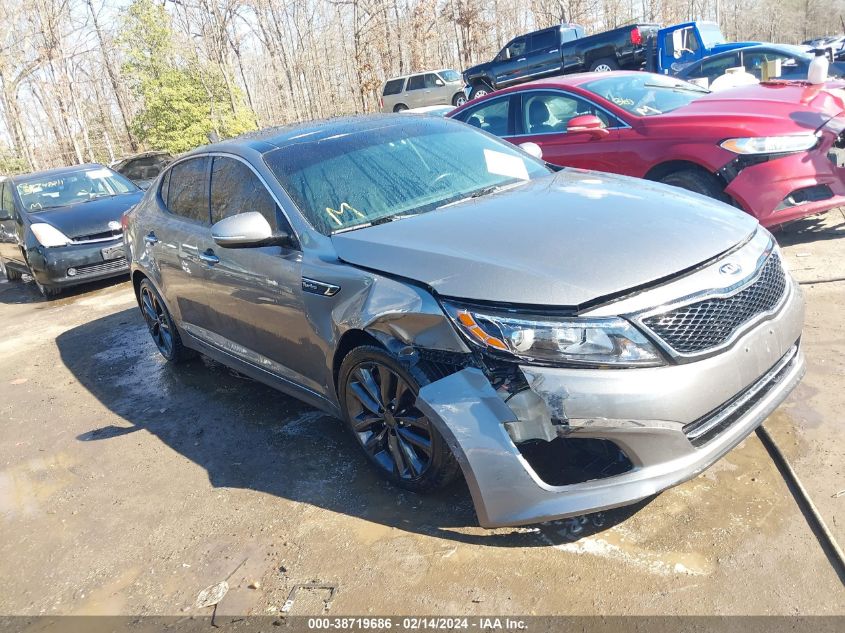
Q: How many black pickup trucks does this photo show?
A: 1